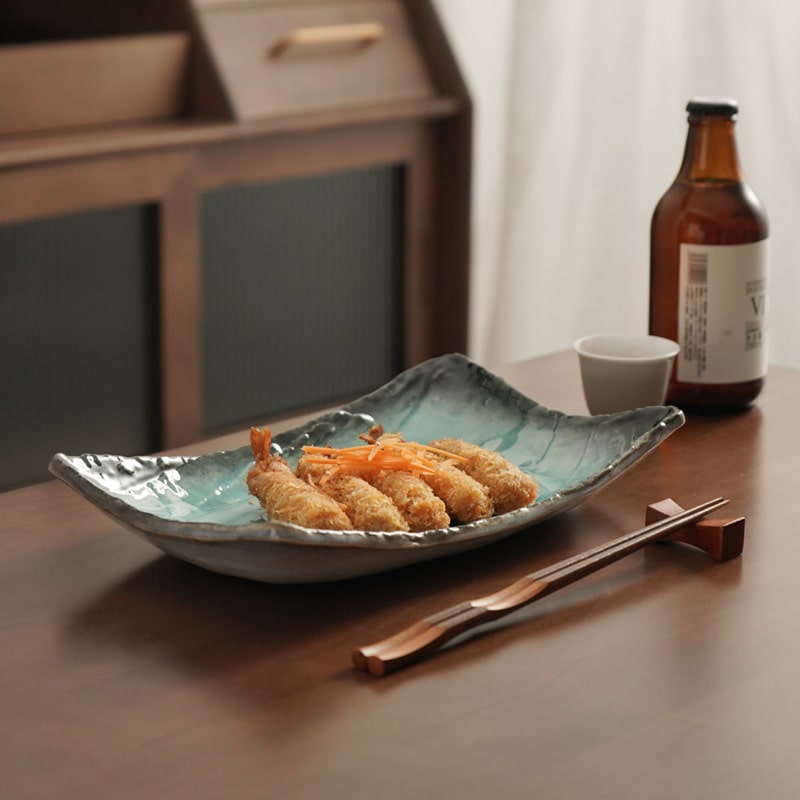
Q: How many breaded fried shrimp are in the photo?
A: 5